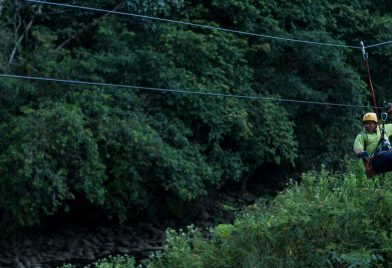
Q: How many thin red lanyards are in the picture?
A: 1